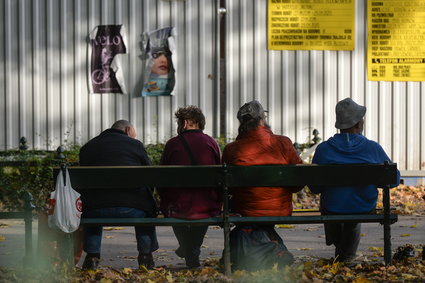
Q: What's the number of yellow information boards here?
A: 2